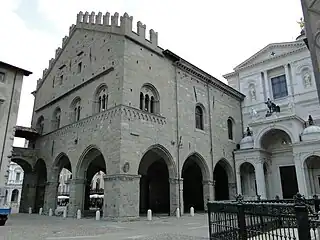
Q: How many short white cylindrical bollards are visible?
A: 9